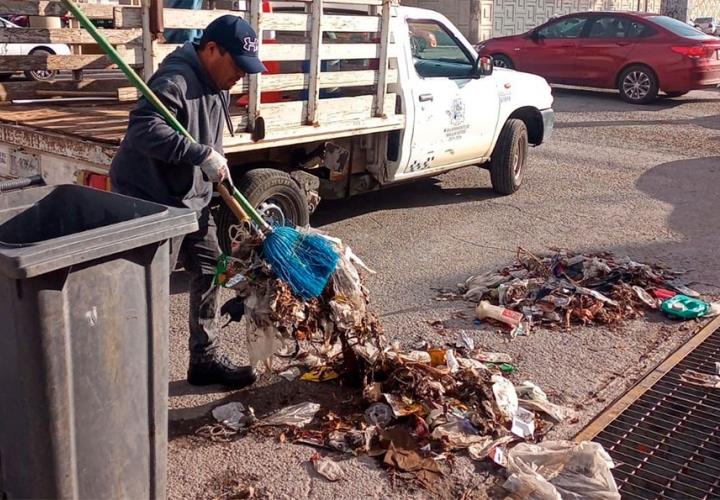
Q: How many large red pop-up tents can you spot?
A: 0